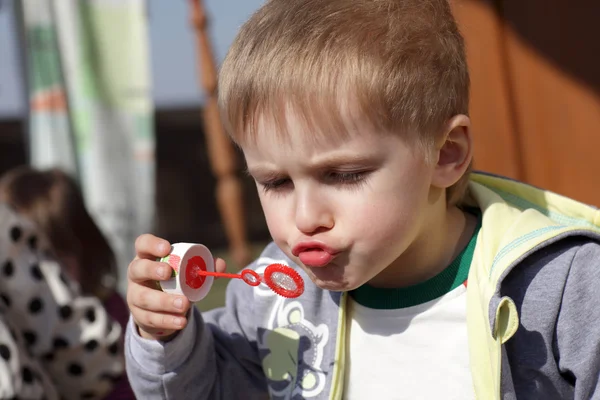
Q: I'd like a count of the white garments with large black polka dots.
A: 1